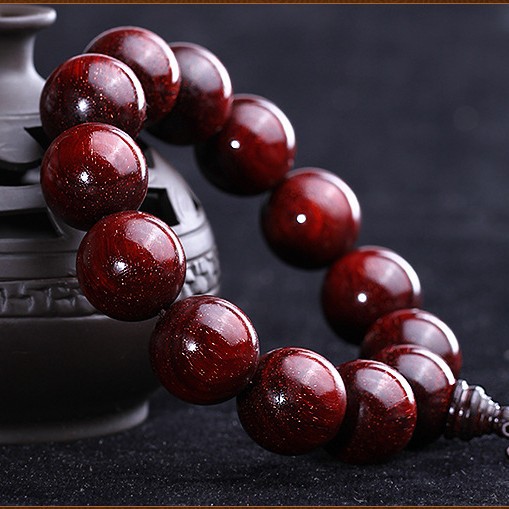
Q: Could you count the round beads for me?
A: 13